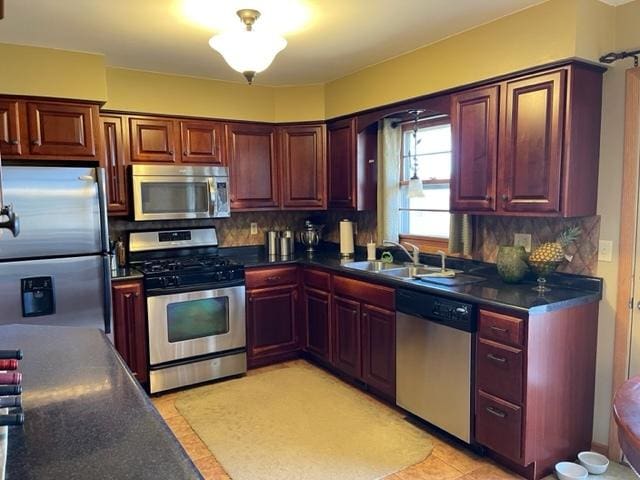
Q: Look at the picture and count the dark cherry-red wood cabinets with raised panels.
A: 15